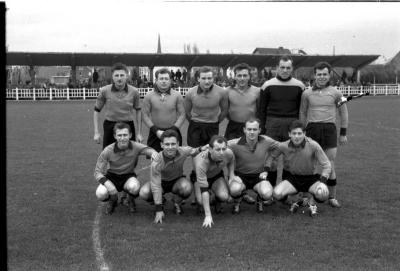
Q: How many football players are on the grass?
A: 11